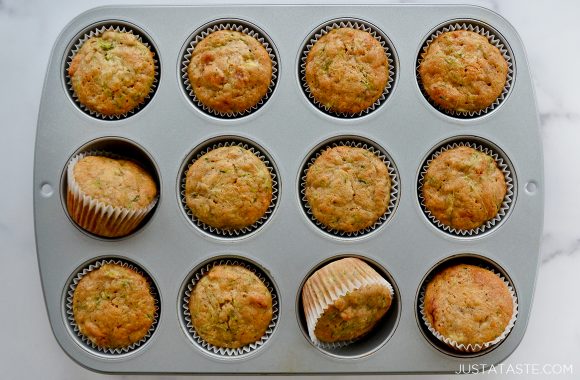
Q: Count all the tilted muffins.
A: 2